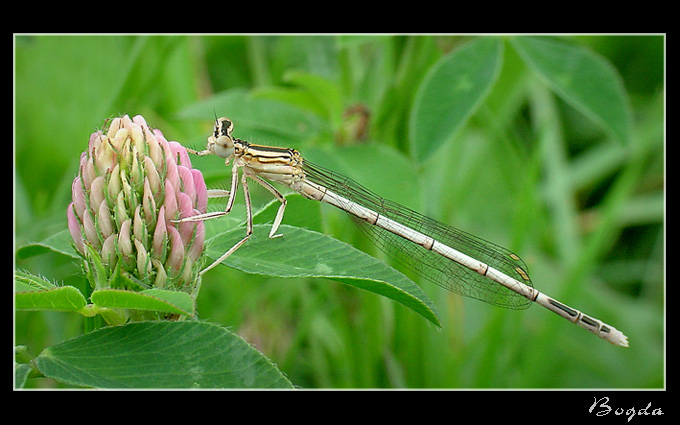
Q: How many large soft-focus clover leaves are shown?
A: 2